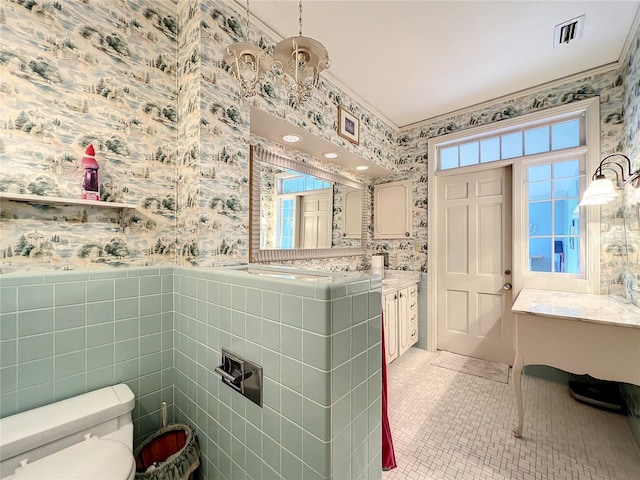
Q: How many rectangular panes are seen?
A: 12